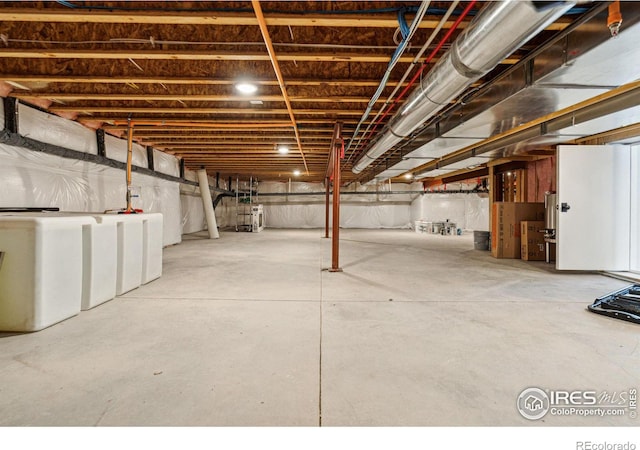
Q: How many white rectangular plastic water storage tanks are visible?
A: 4